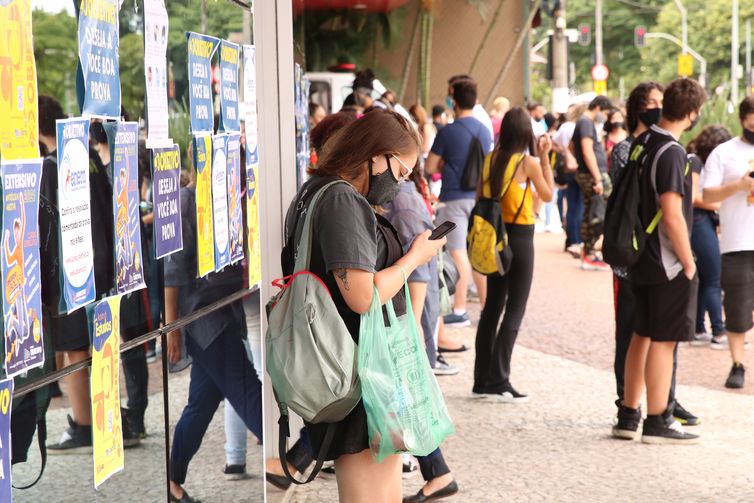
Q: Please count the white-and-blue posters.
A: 3